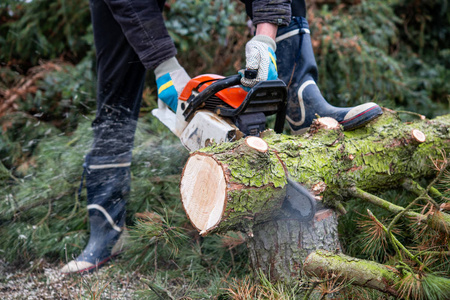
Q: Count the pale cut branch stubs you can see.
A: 3